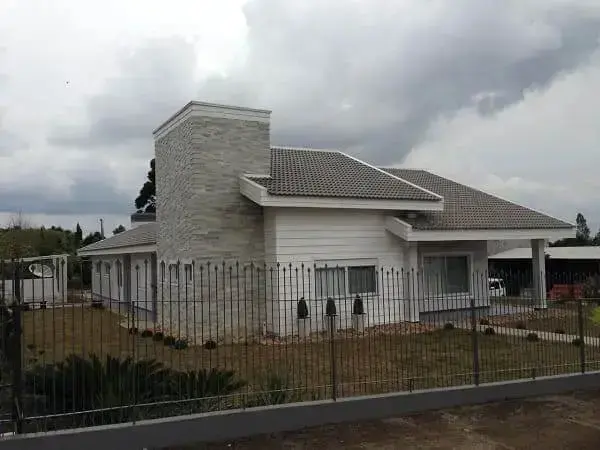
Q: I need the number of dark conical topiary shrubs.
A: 3